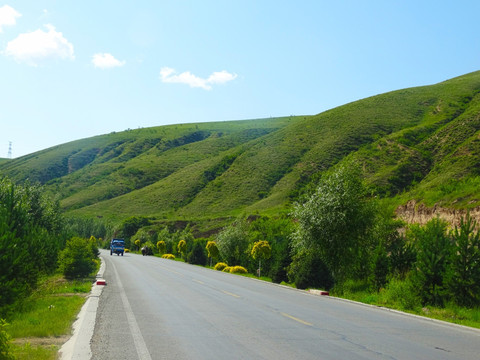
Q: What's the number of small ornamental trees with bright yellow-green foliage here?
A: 5